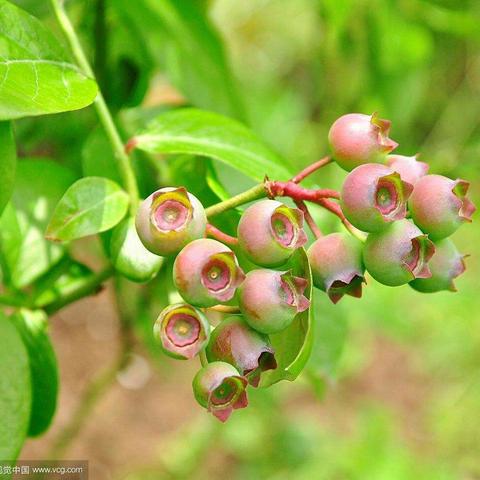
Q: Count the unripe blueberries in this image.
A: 14